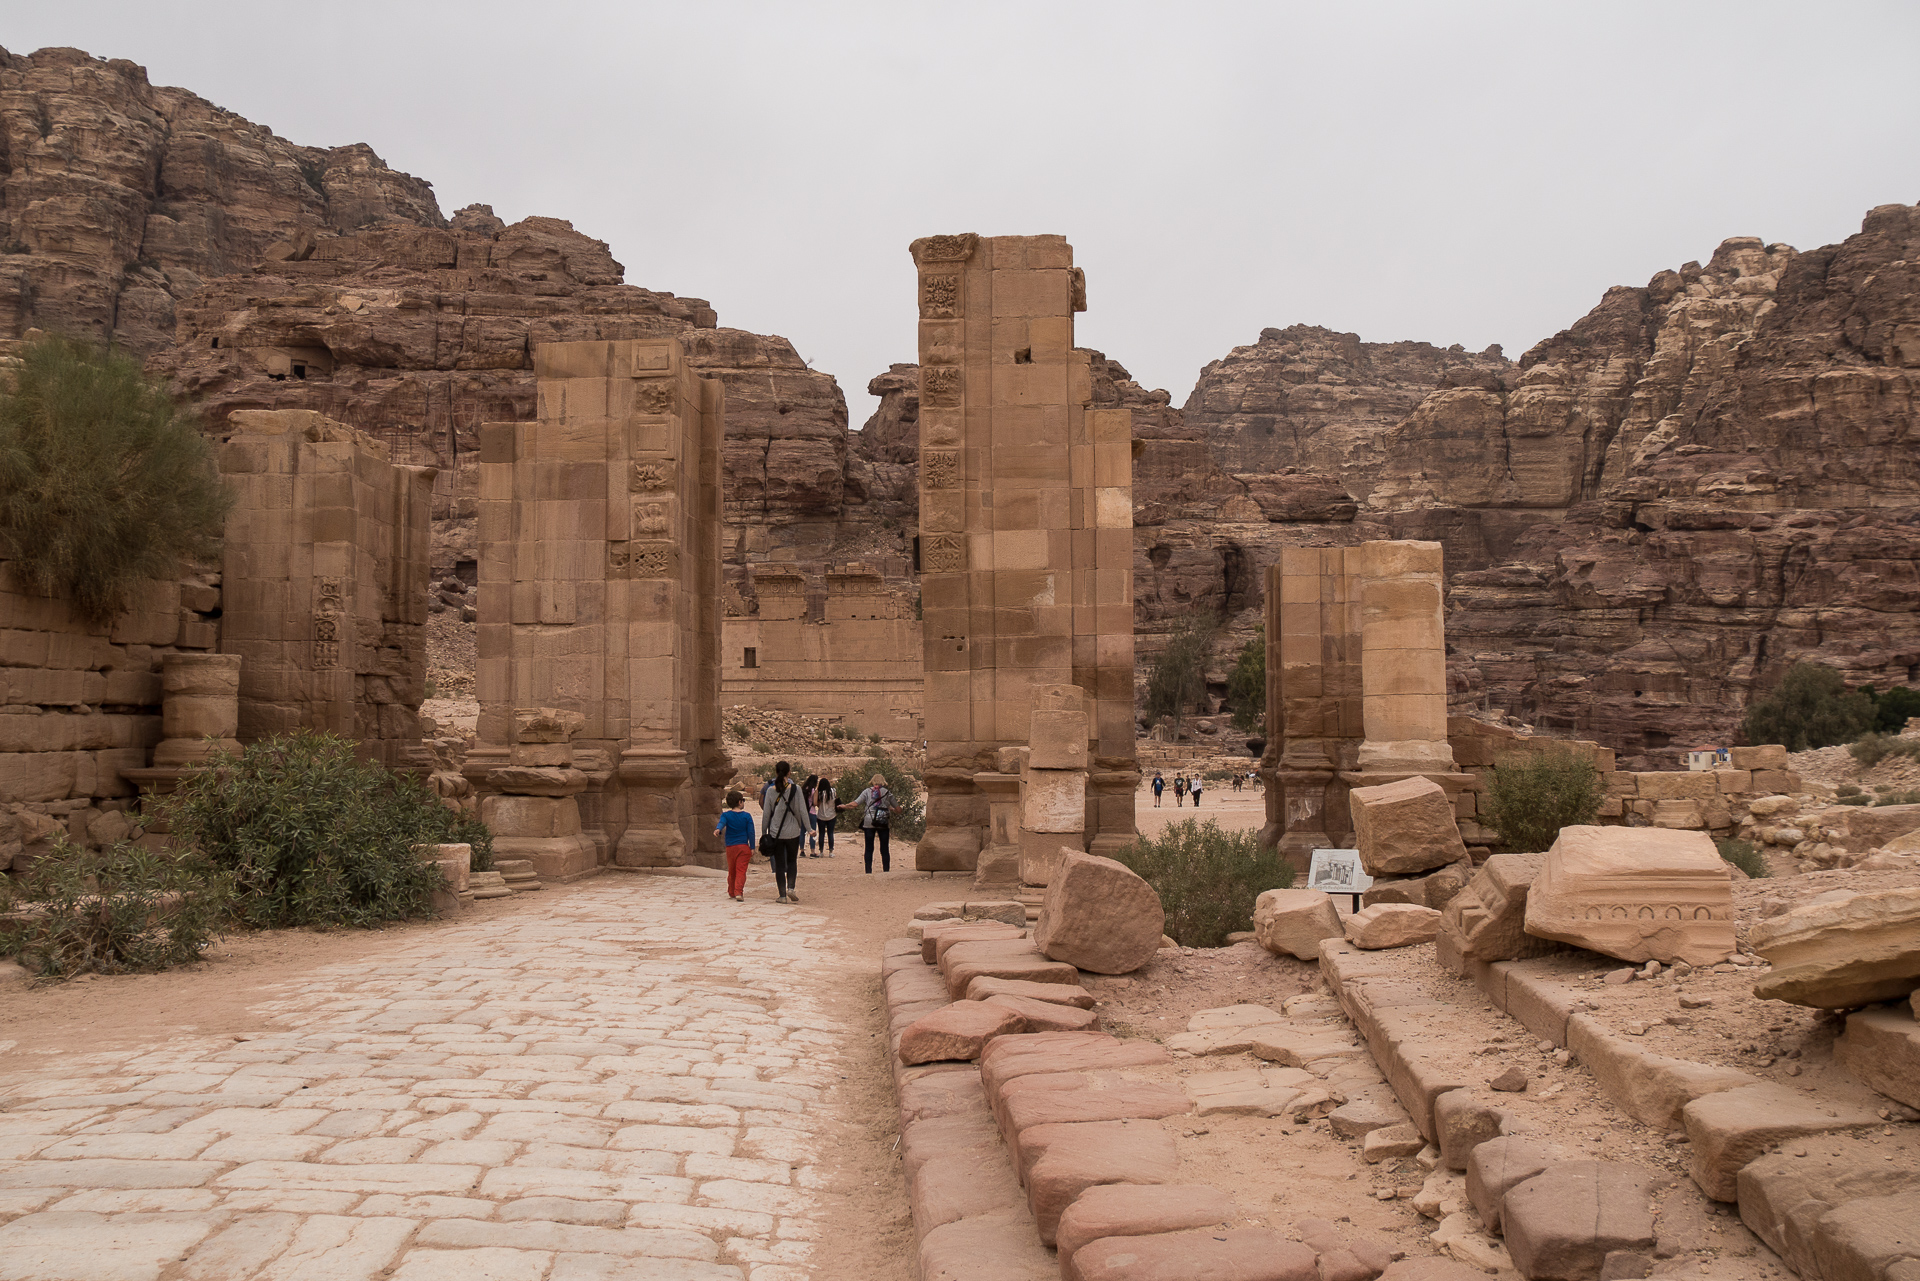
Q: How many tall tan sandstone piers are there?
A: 4